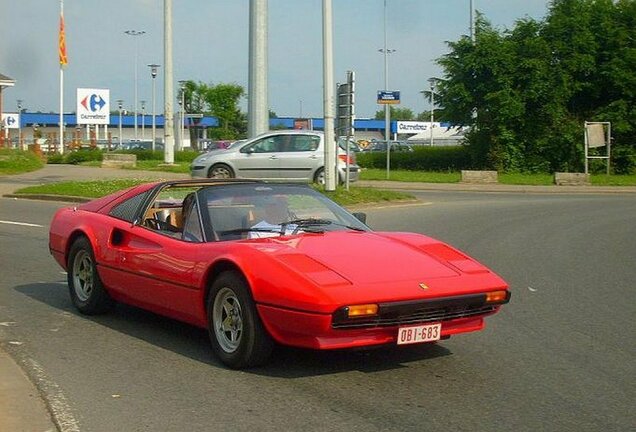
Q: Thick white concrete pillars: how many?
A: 3